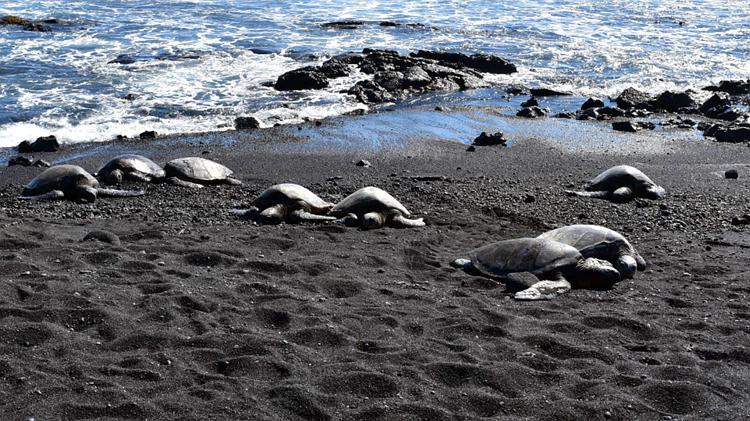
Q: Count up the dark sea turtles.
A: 8